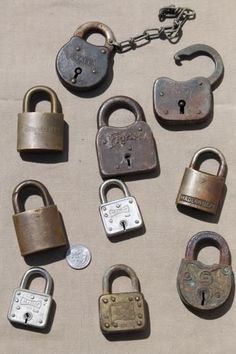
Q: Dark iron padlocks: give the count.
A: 4